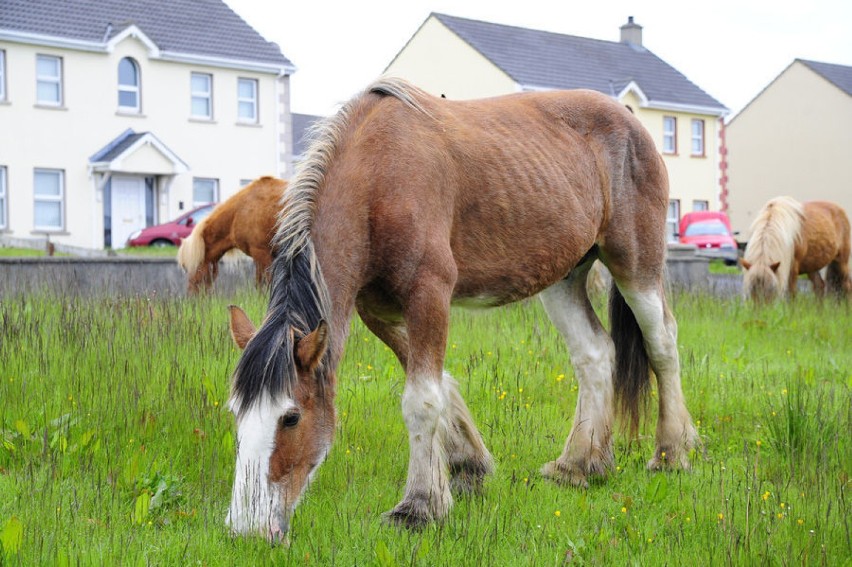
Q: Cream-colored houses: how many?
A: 3